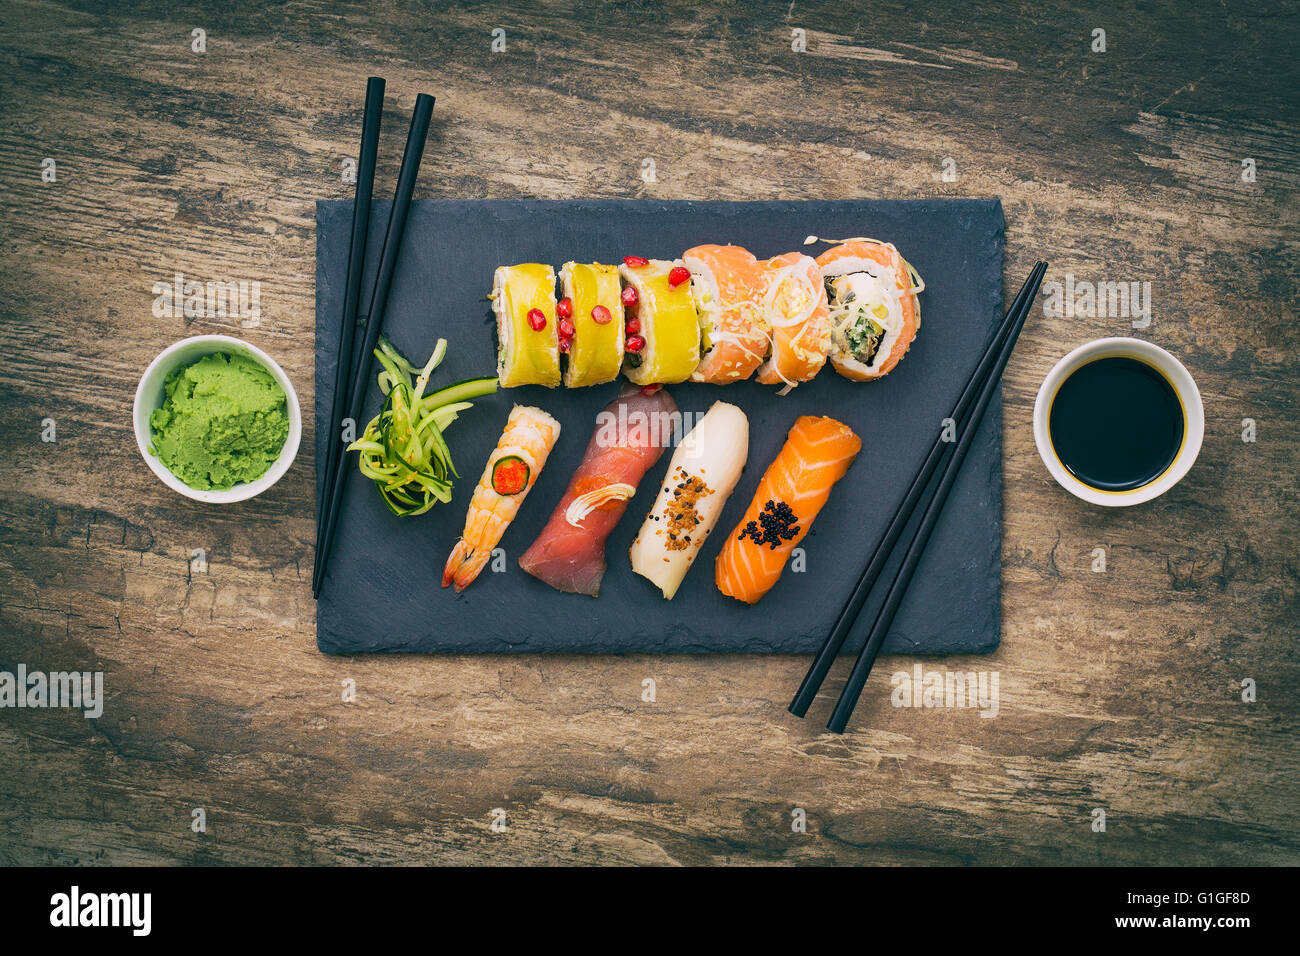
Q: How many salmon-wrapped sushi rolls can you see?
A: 3